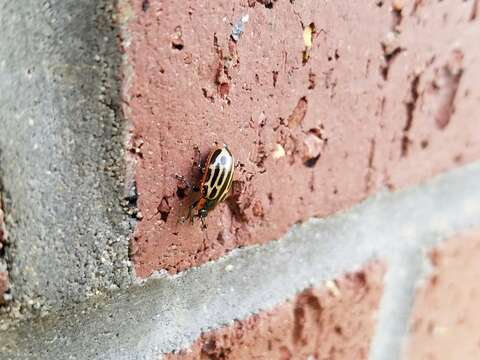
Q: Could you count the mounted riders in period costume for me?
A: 0